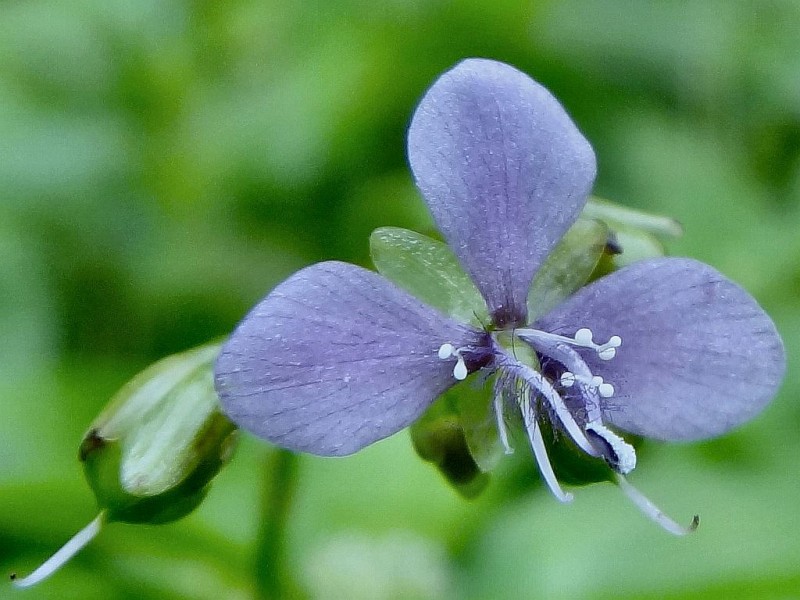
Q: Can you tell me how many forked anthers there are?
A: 3